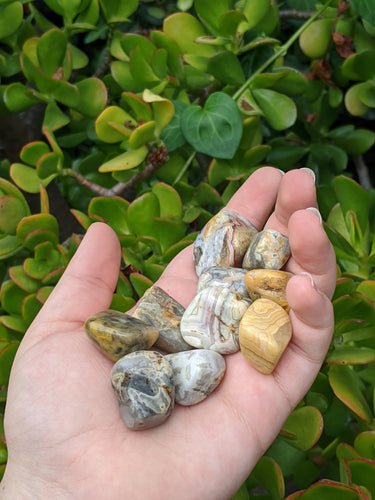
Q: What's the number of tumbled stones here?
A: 10